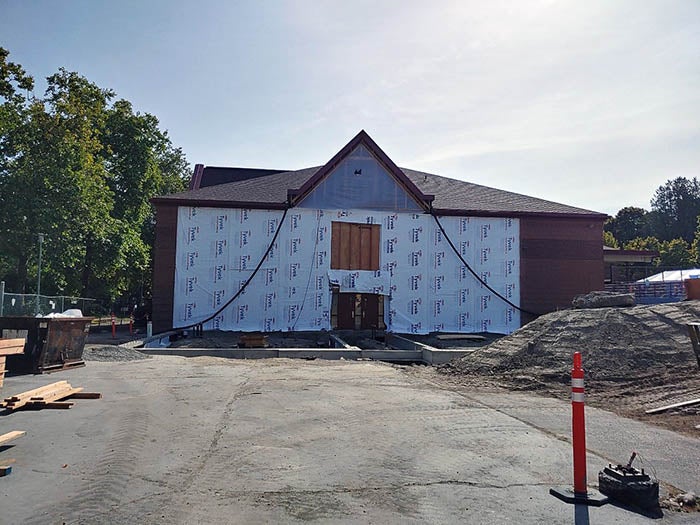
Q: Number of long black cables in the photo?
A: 2